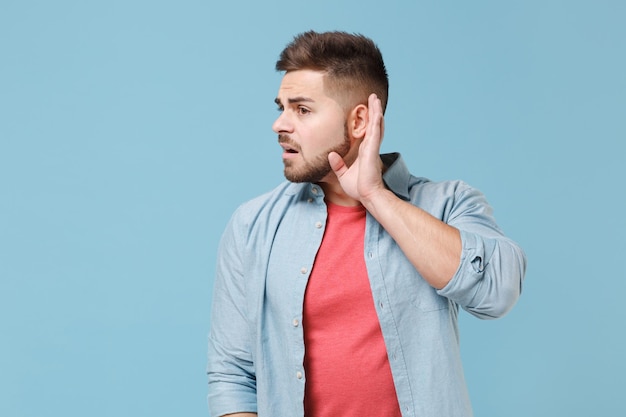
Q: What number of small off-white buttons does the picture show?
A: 6